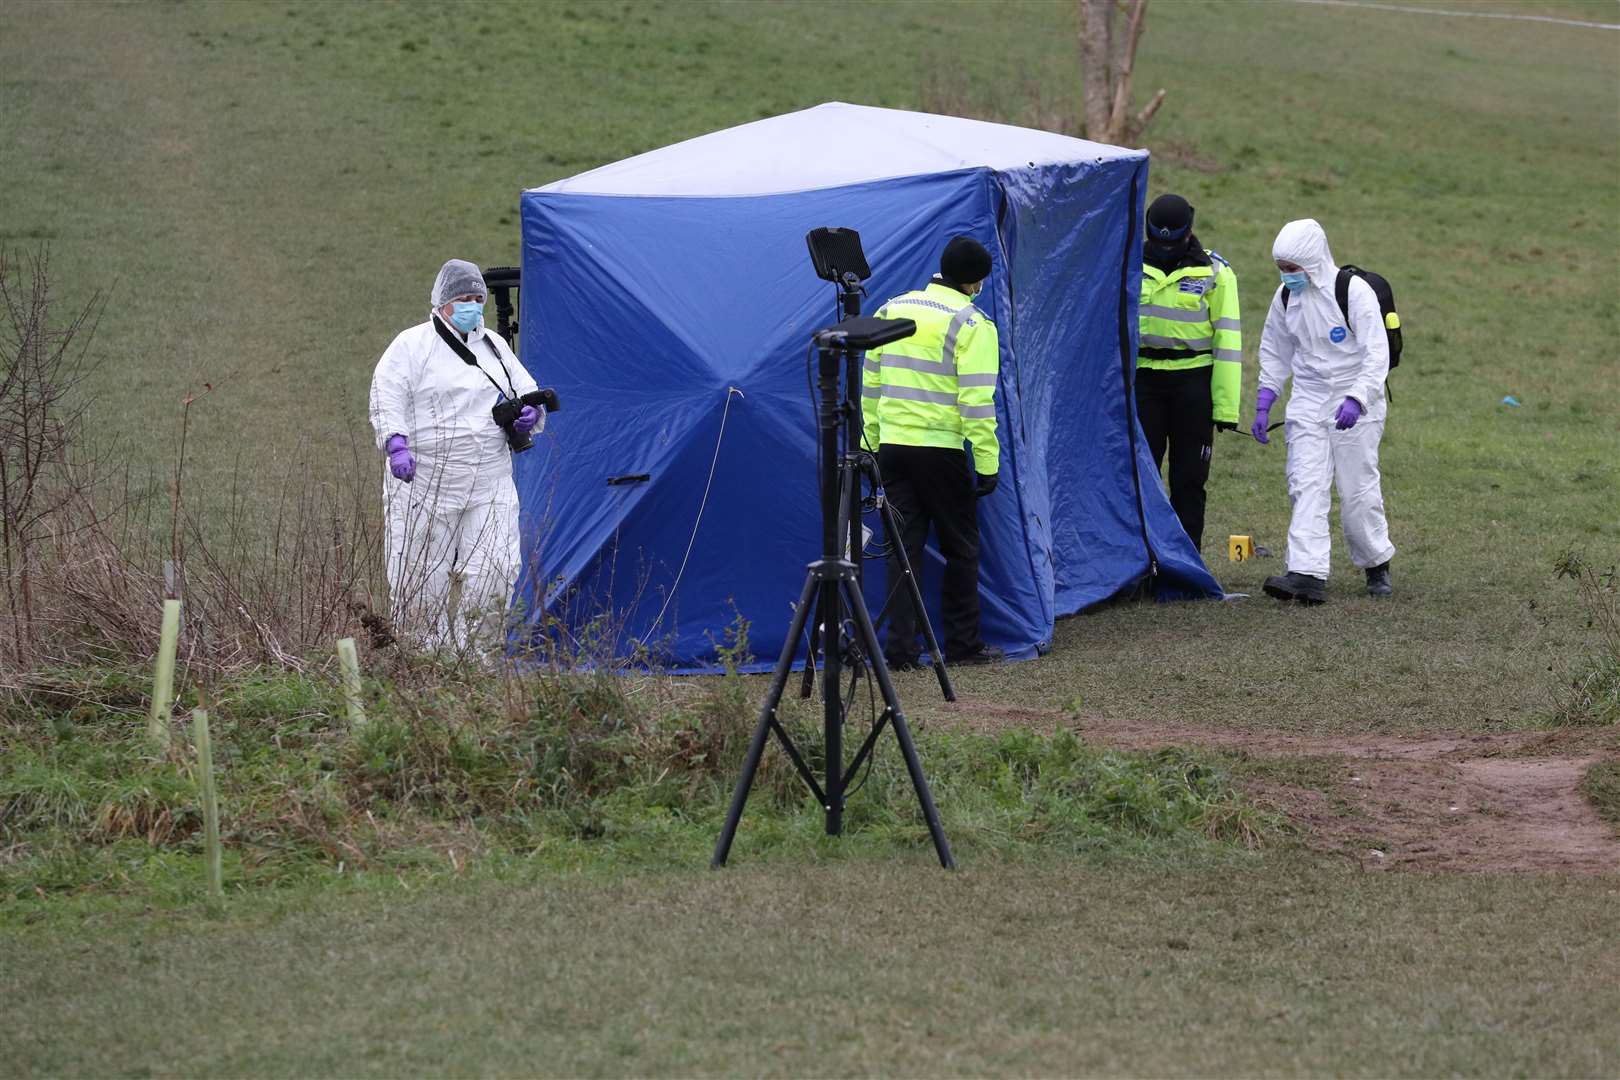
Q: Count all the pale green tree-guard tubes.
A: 3